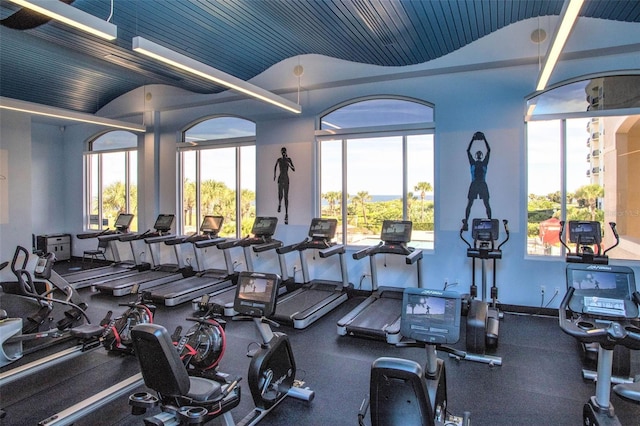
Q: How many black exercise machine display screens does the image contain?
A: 11